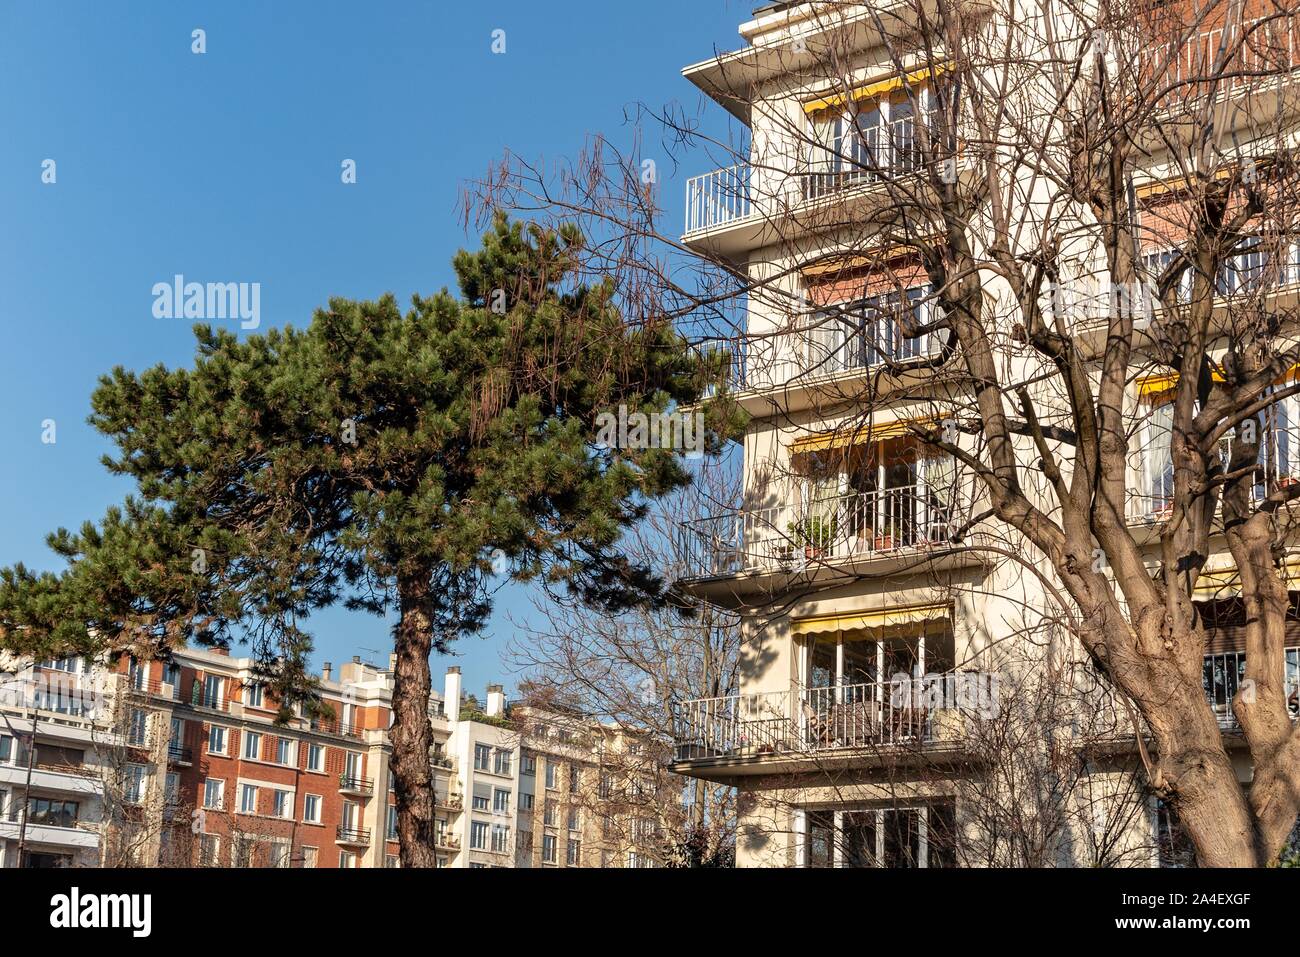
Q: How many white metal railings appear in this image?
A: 8